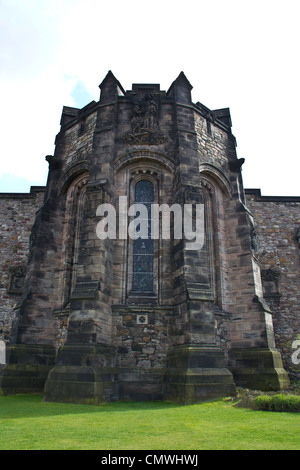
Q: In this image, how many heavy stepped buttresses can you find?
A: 4